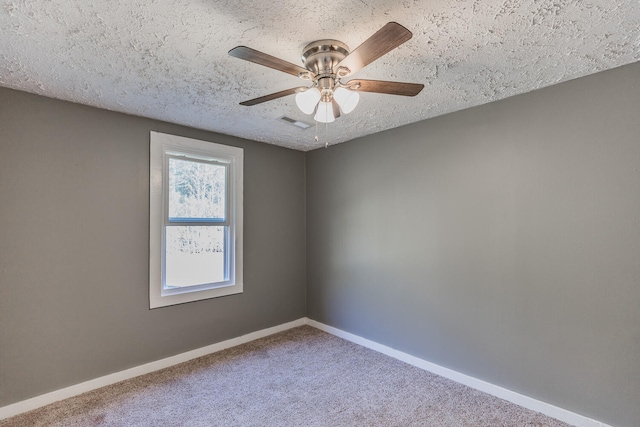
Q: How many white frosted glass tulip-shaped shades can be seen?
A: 3